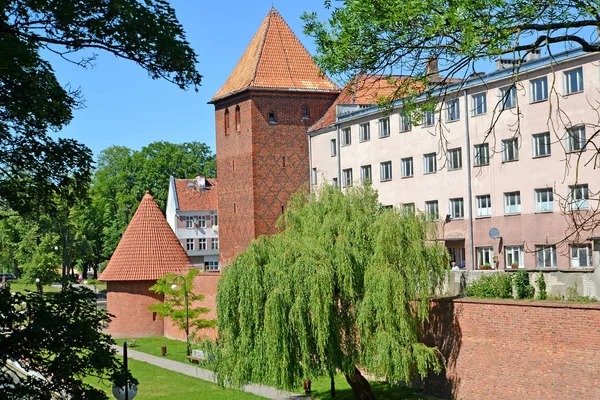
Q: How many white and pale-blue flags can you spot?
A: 0